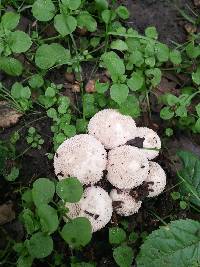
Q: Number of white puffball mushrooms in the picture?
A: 7